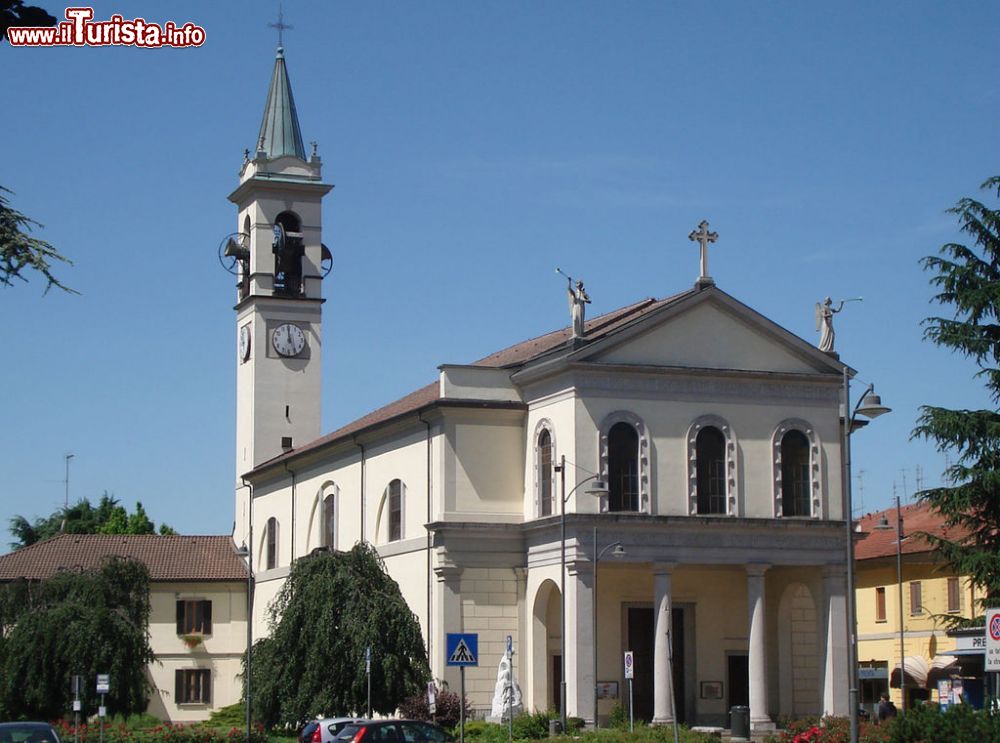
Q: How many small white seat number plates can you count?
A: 0